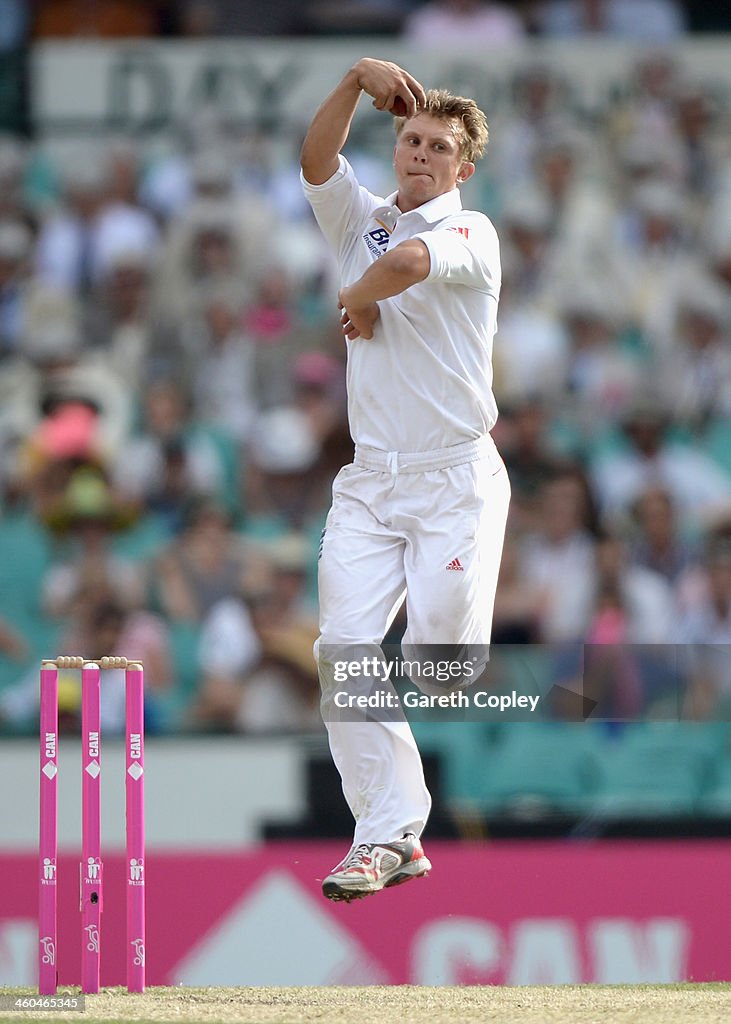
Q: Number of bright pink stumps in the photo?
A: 3